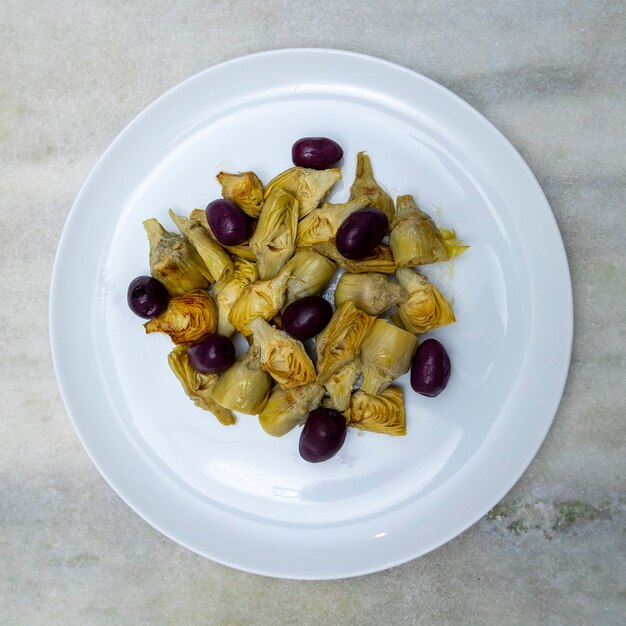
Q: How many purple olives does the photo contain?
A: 8